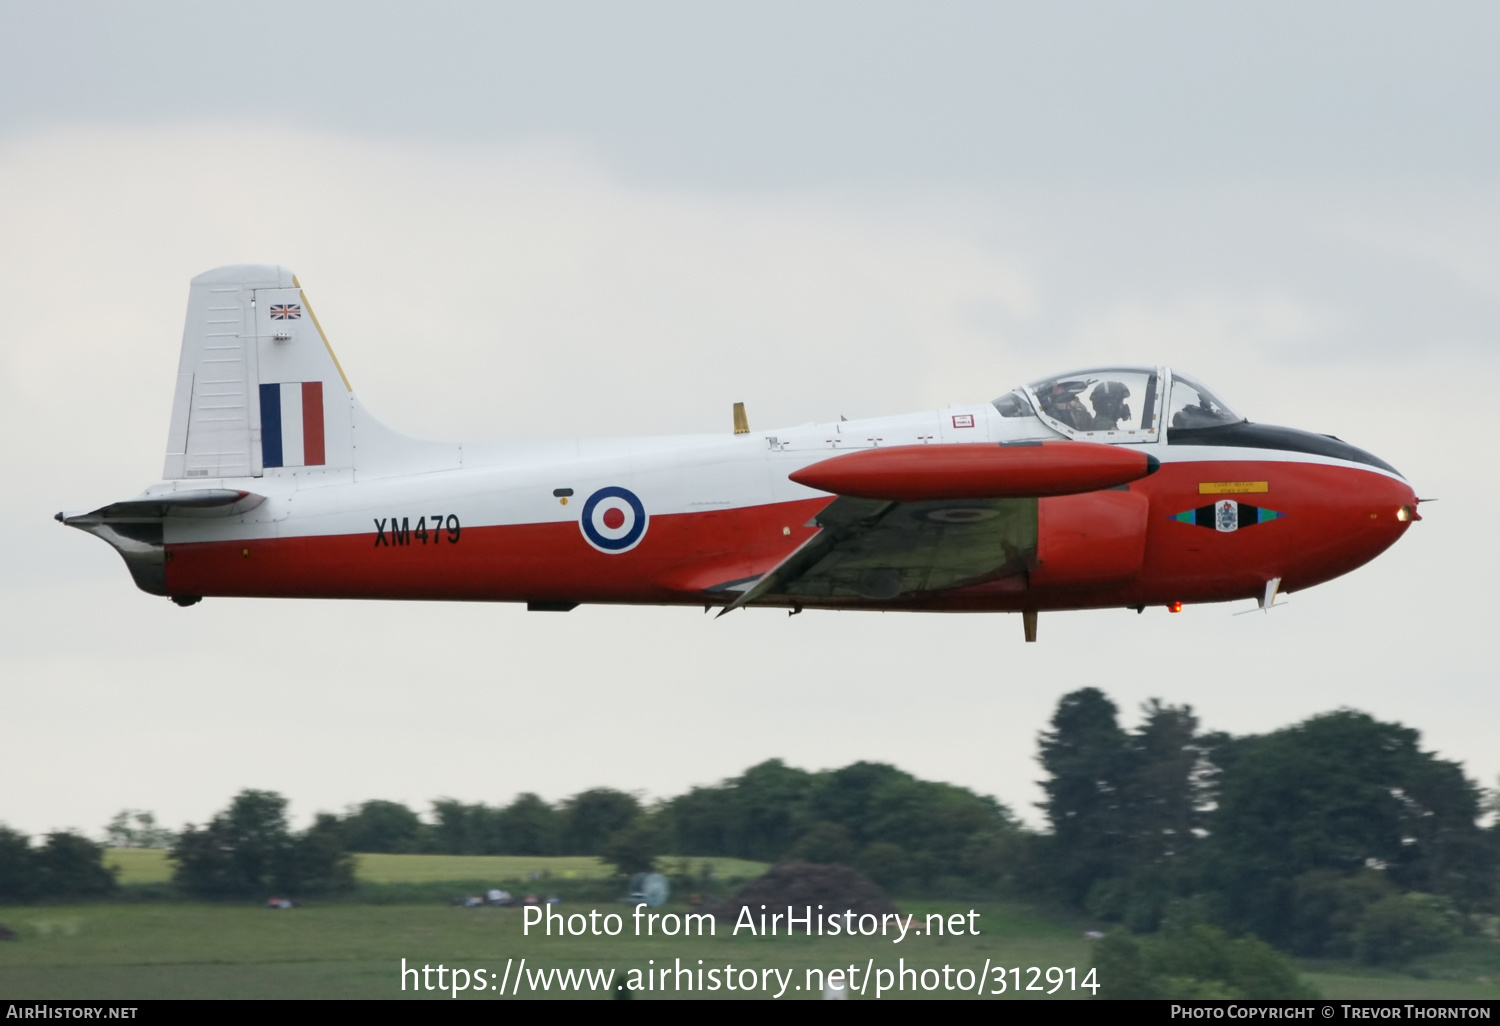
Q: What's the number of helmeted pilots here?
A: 1